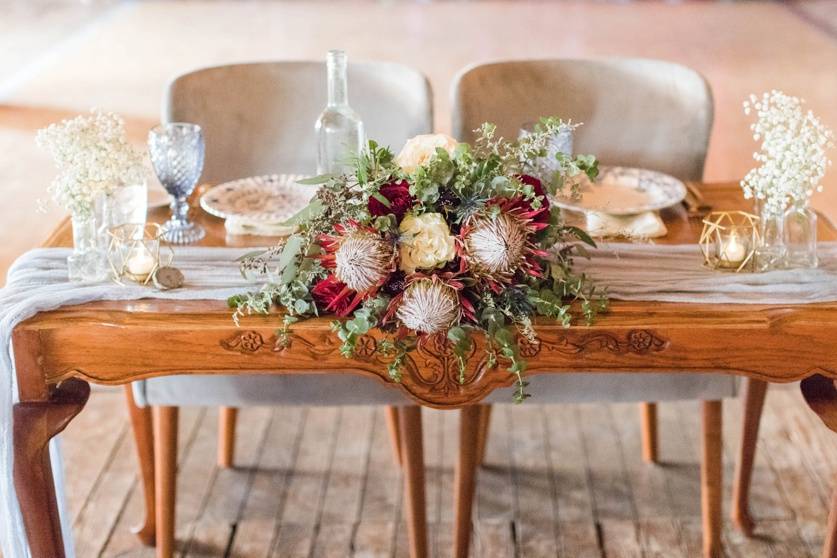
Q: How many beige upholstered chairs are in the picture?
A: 2